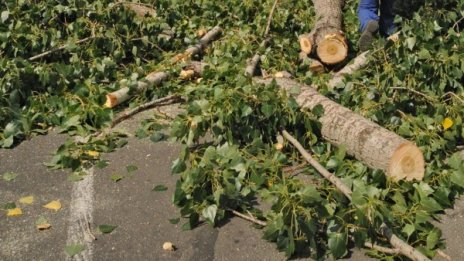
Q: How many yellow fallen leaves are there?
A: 6